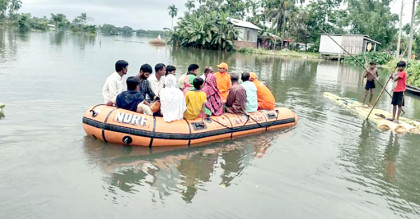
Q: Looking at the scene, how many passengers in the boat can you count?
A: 15